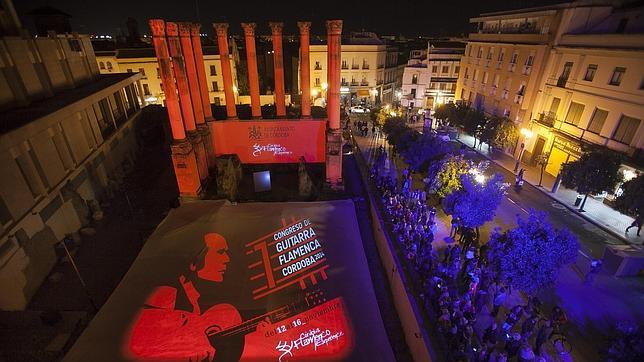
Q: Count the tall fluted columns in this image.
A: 9